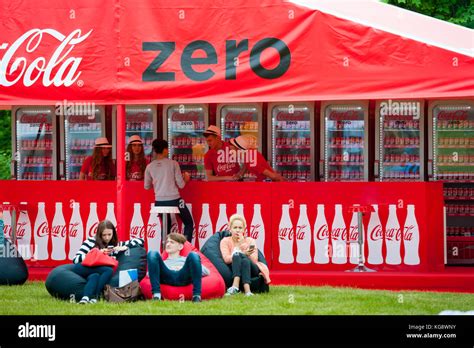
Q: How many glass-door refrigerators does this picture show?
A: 9